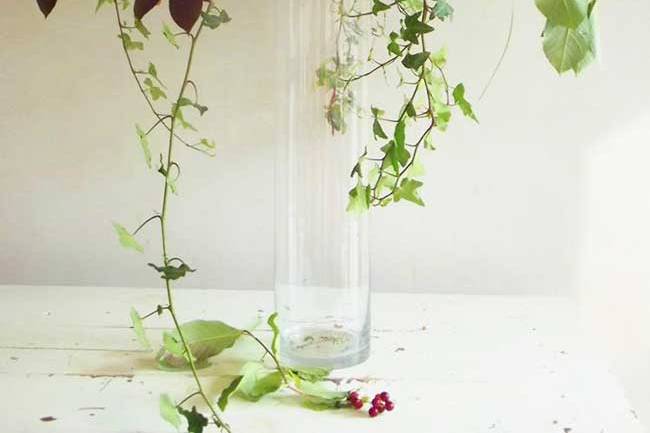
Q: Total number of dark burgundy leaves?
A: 3